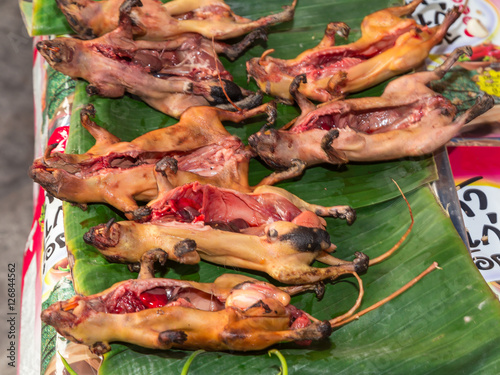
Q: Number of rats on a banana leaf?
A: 7